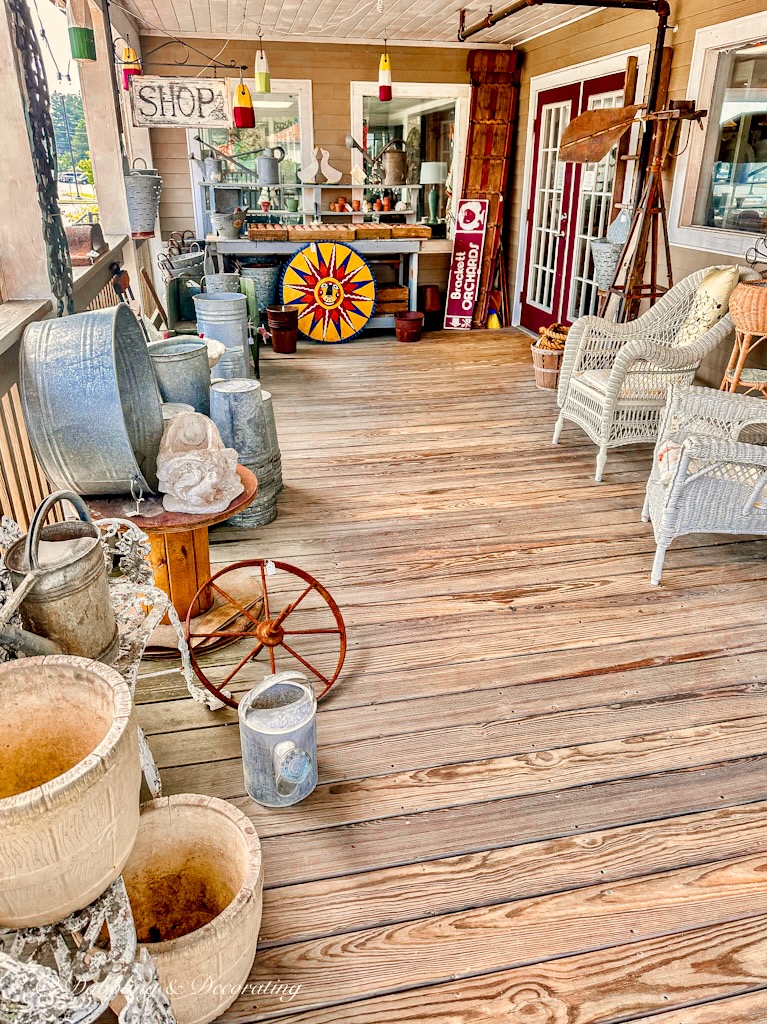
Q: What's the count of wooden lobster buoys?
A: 5